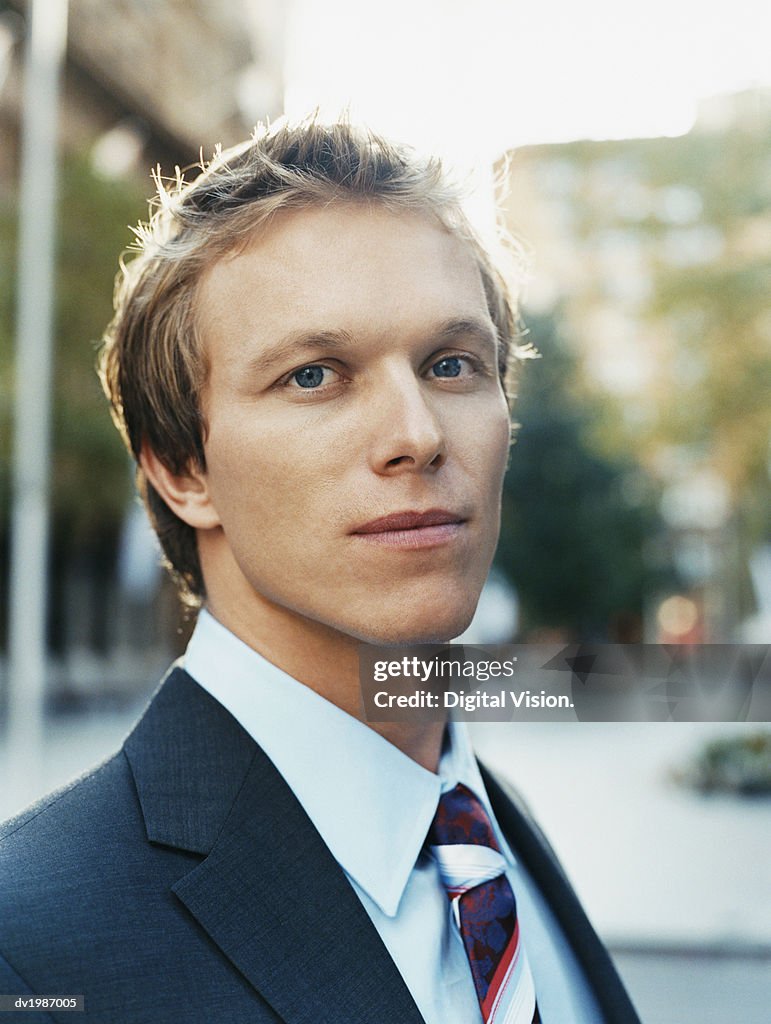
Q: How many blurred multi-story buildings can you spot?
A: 2